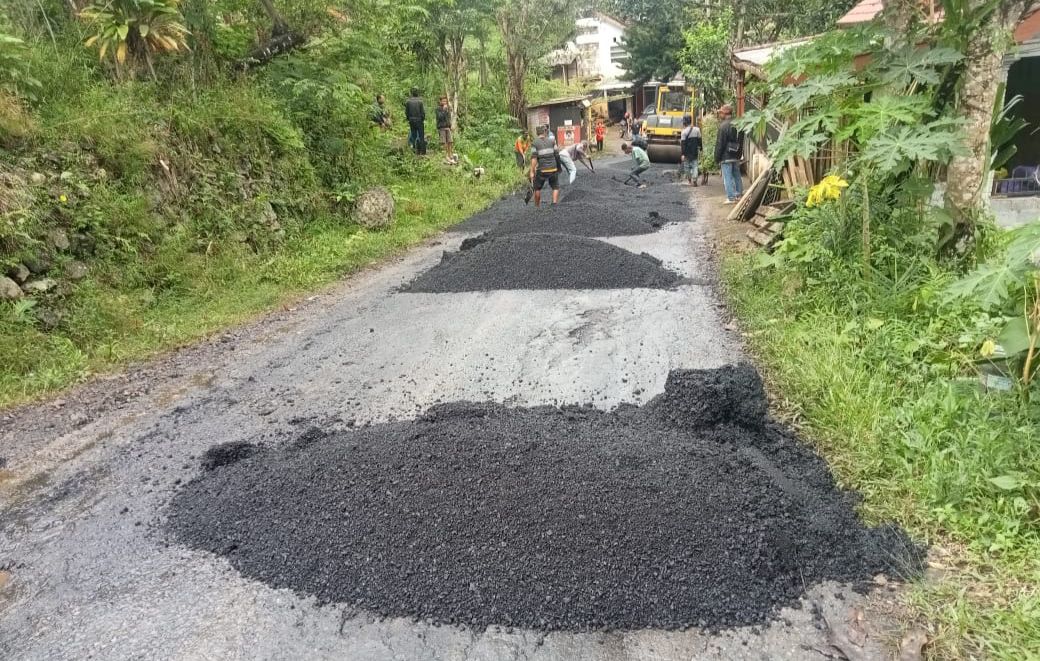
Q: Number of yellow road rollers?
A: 1